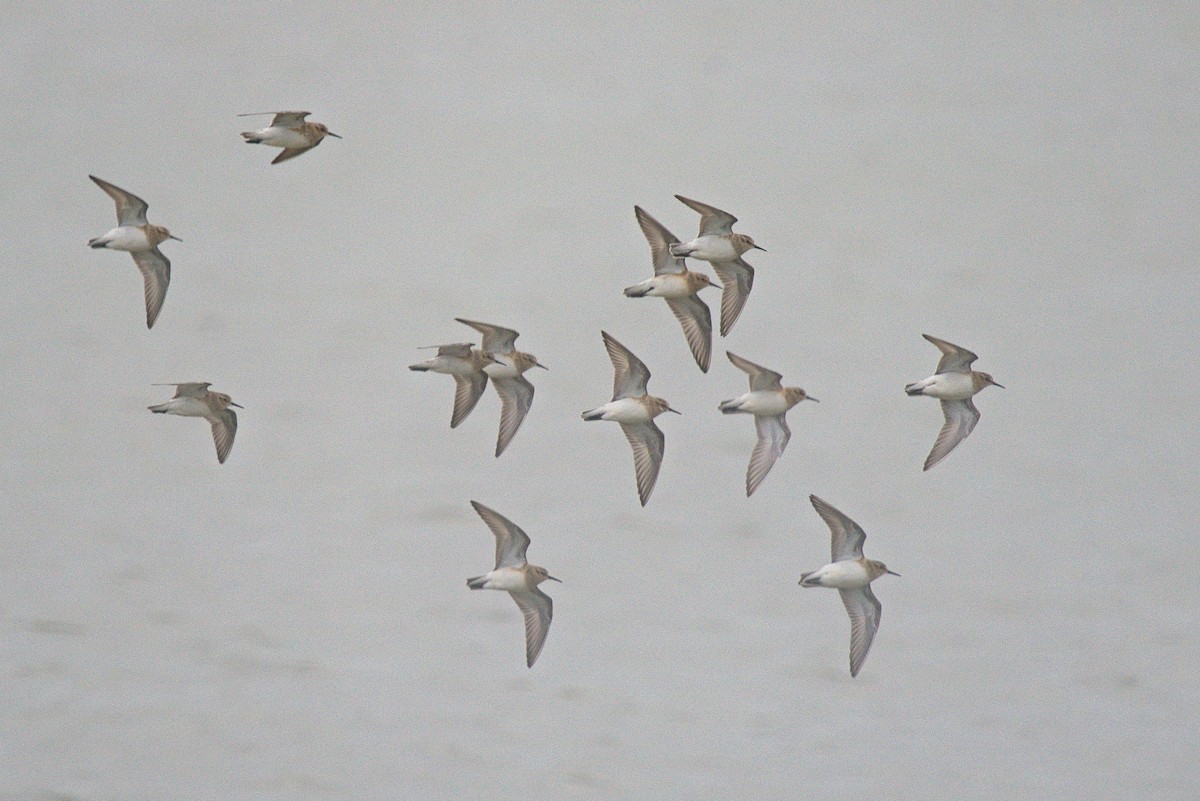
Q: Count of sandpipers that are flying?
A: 12